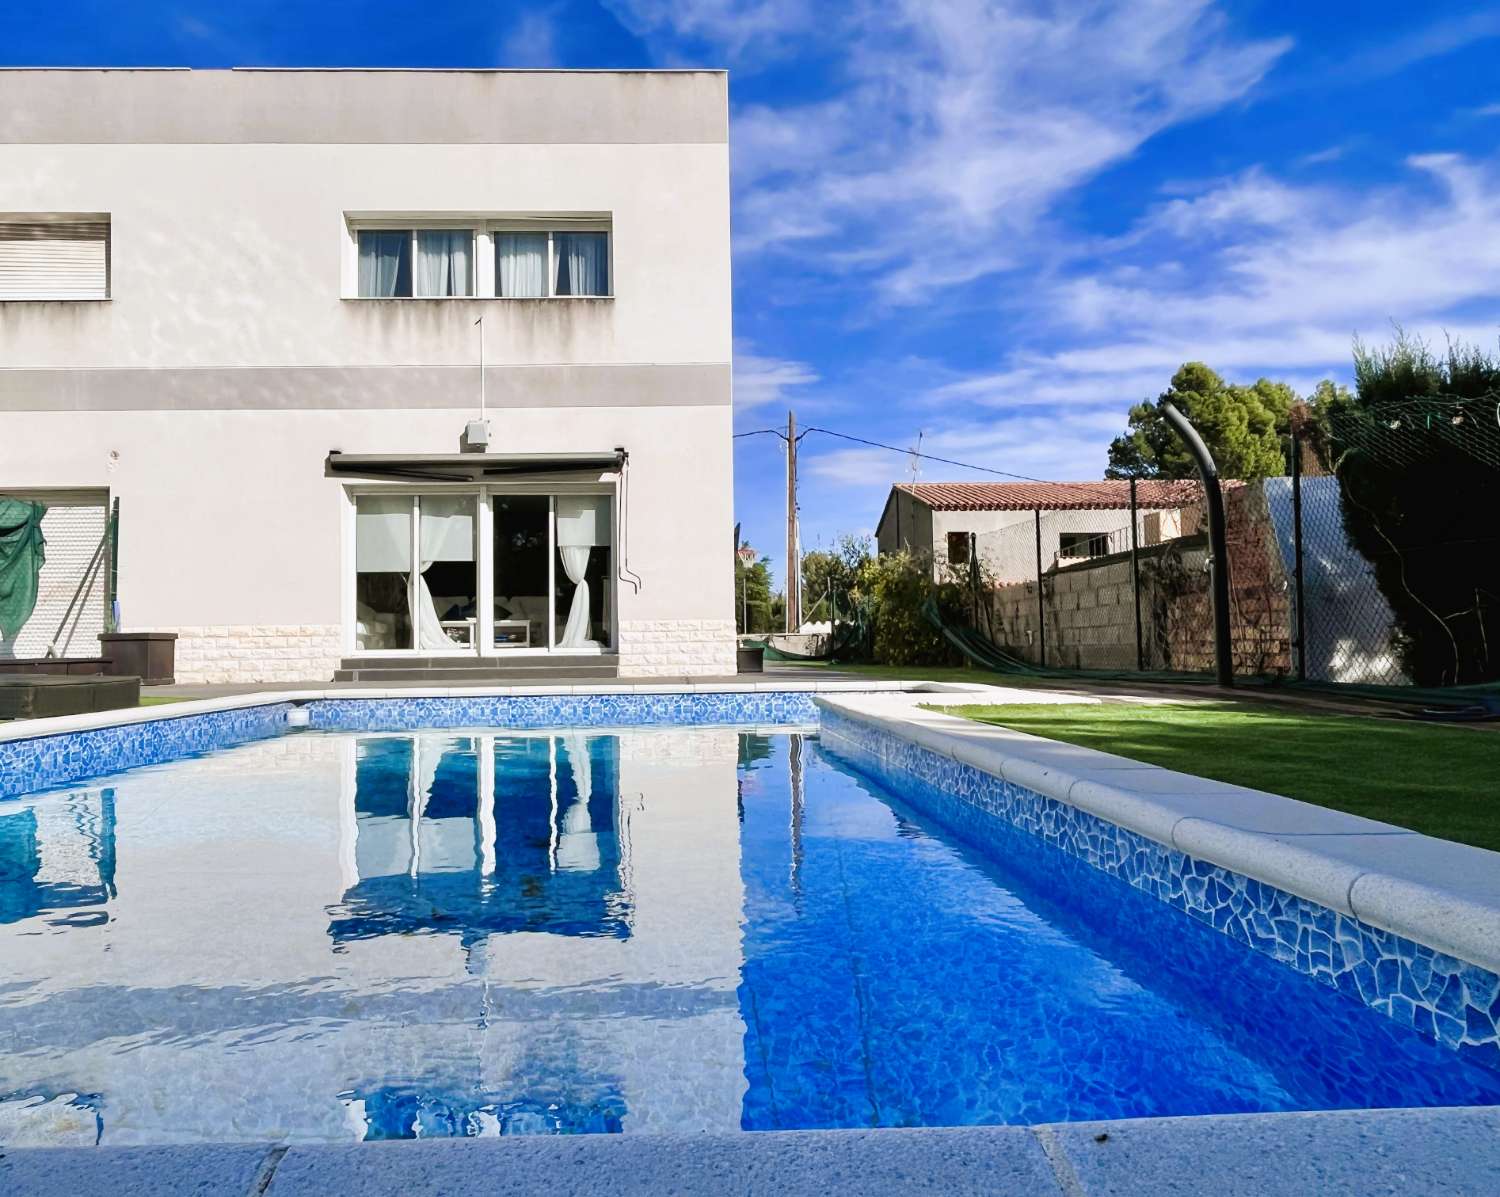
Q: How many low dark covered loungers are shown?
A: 1